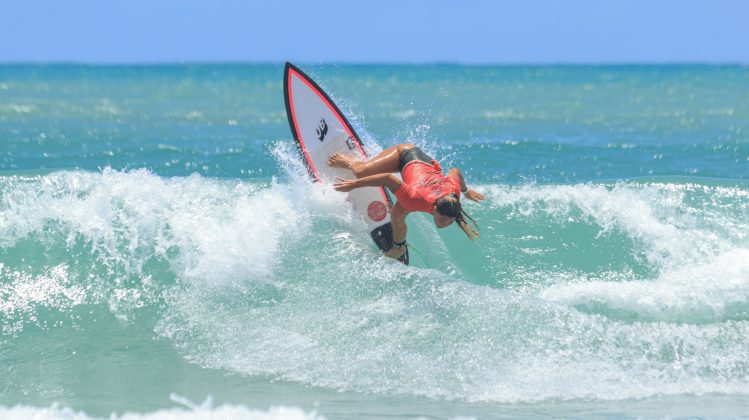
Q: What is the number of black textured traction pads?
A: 1